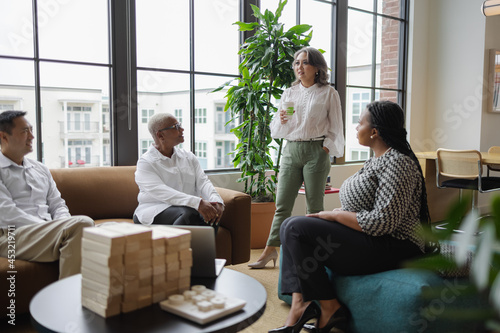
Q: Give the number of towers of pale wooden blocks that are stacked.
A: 2